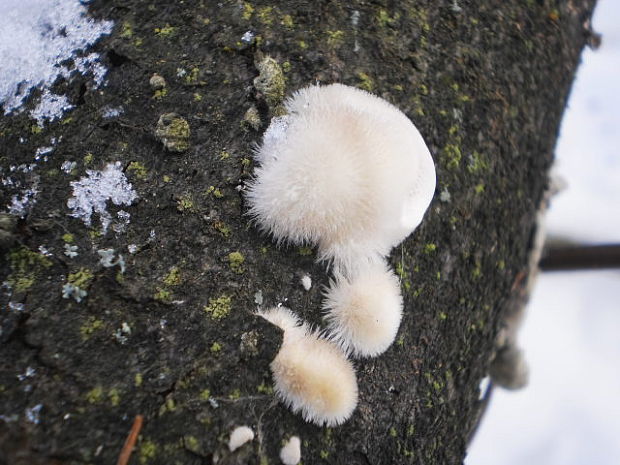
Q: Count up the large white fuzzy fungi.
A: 3